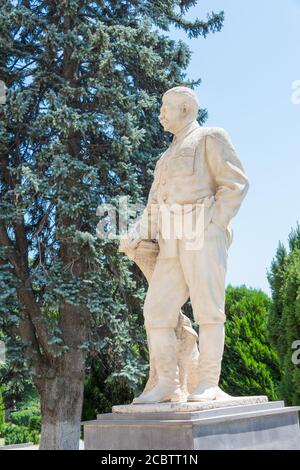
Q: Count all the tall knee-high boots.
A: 2